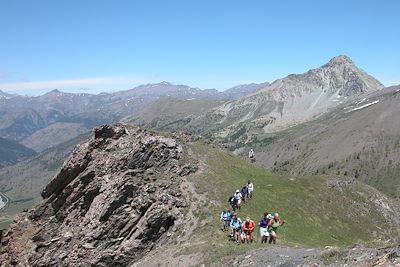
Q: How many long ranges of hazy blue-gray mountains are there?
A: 1